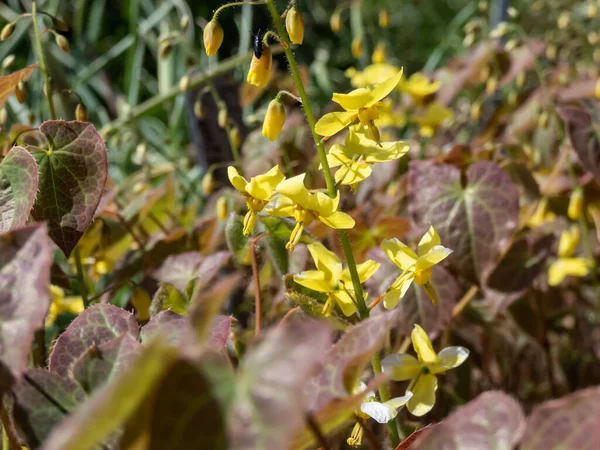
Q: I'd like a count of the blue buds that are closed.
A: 0